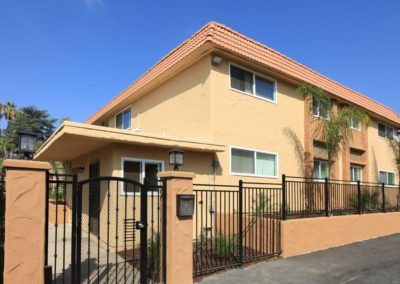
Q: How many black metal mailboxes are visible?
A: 1